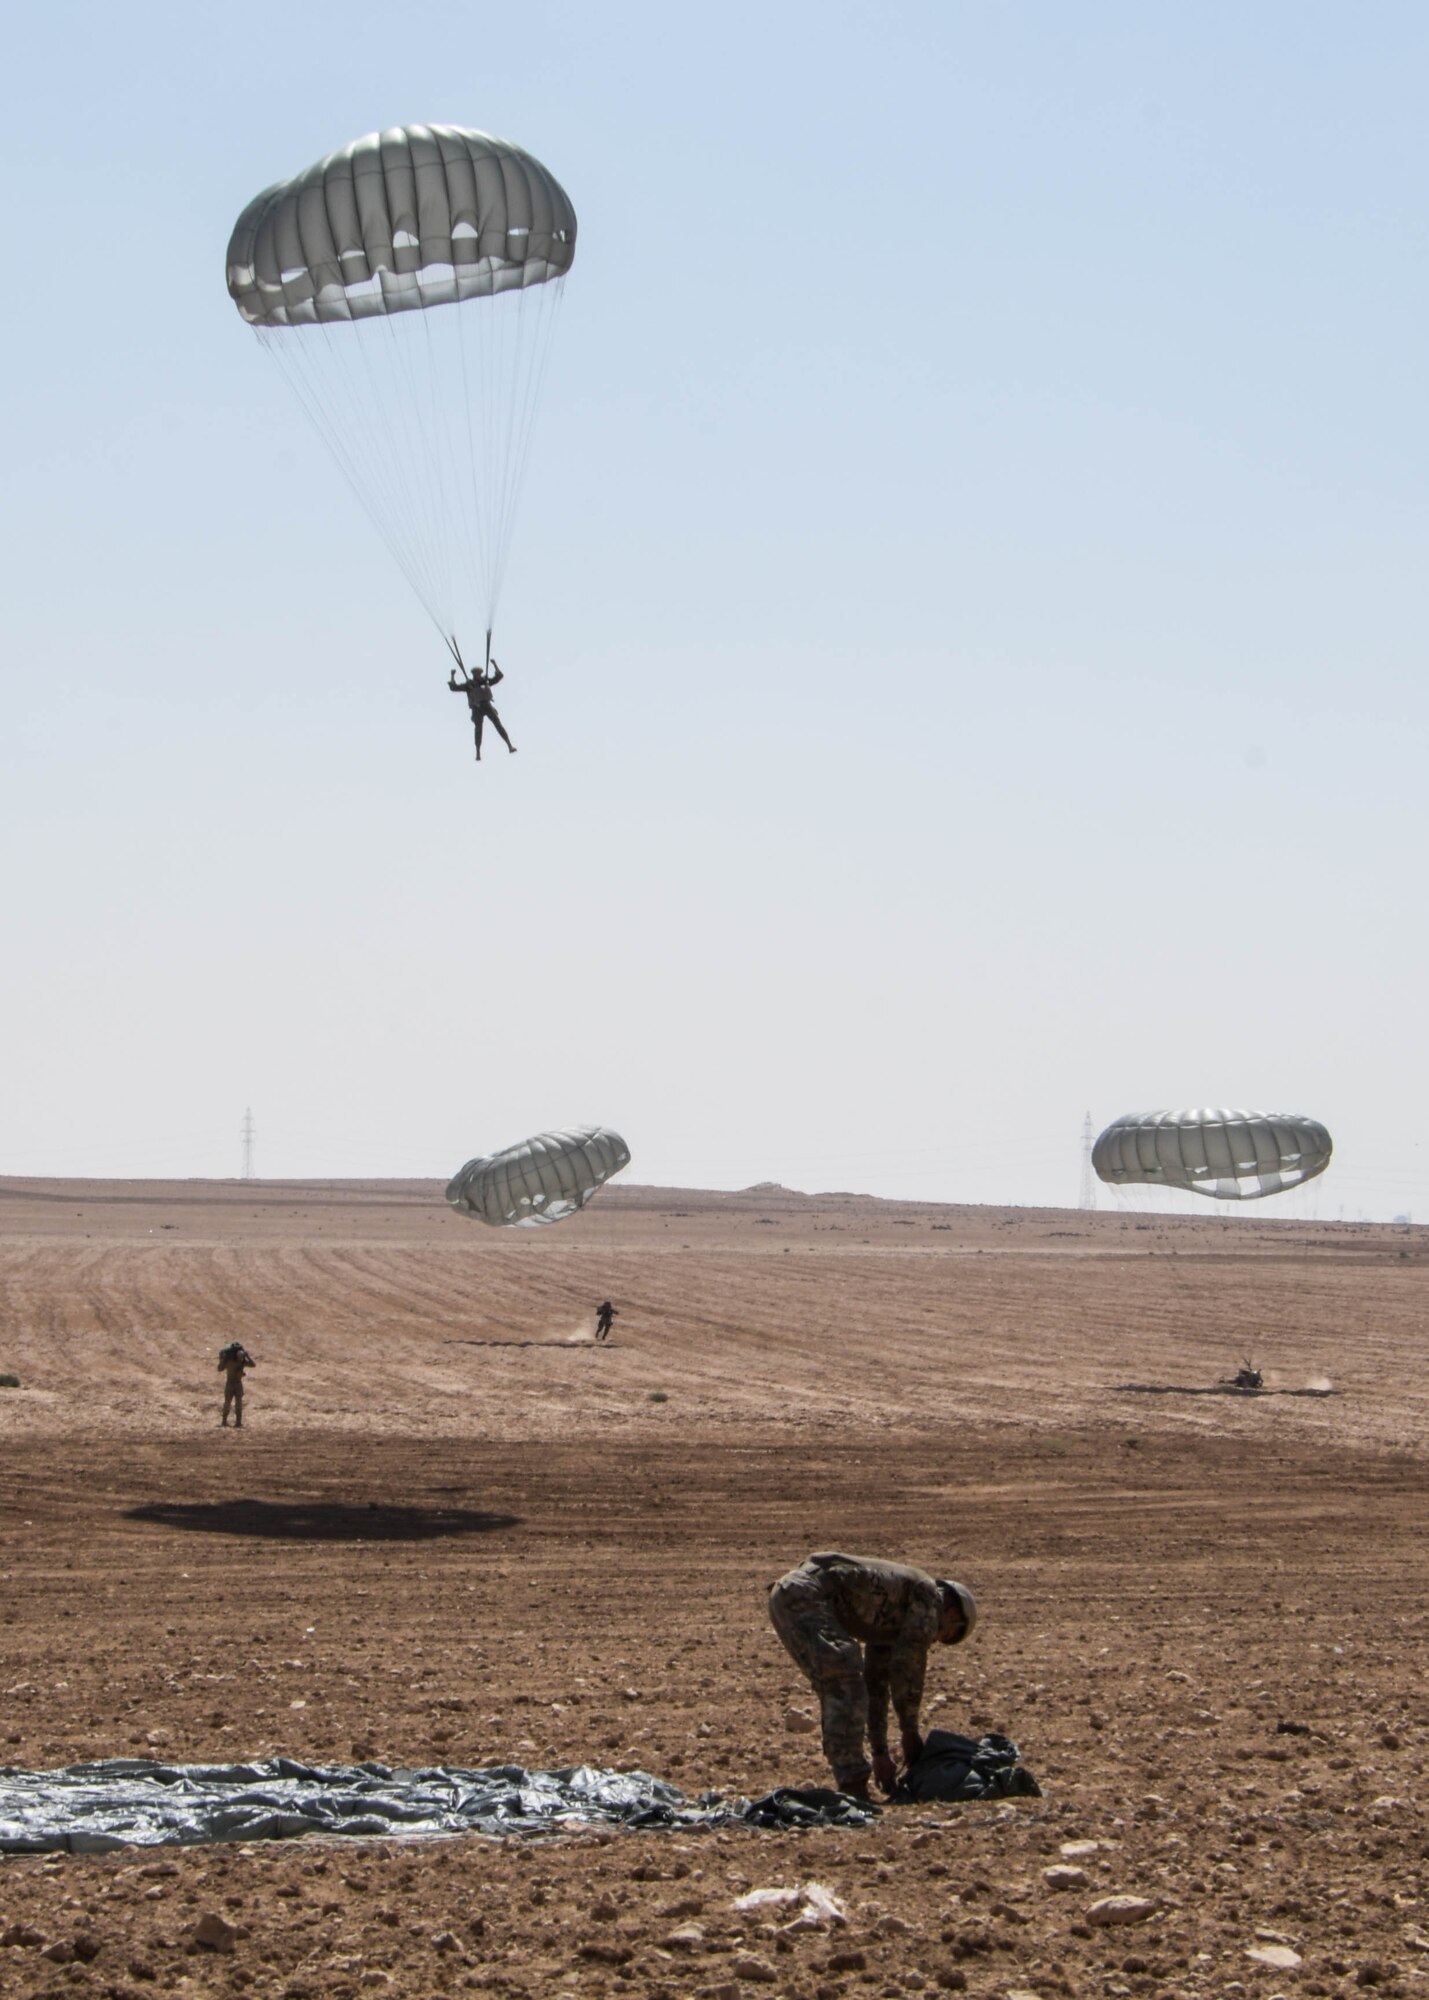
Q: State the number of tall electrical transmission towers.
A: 2